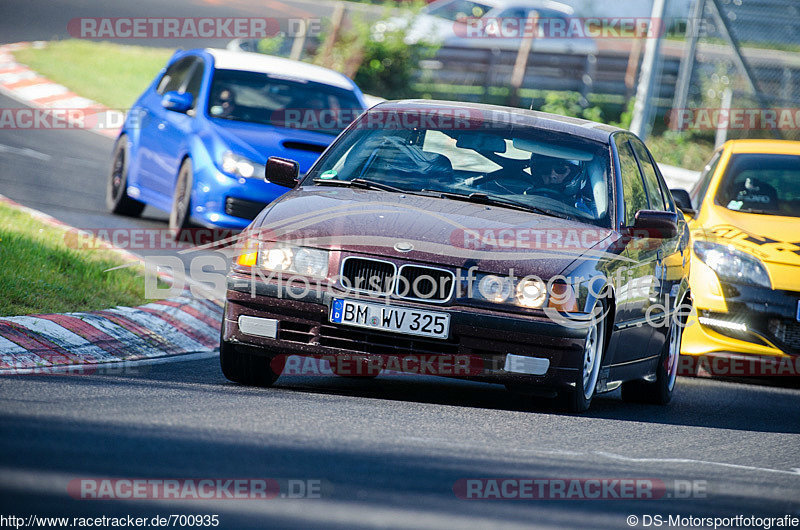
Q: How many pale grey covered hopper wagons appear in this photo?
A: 0